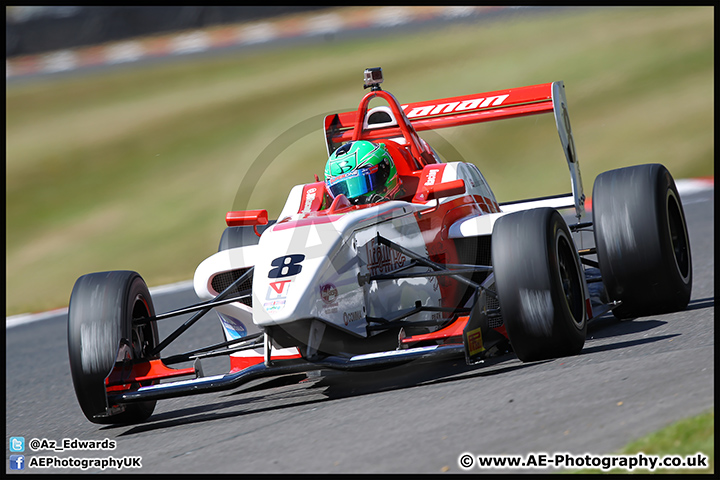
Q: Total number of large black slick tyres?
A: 4